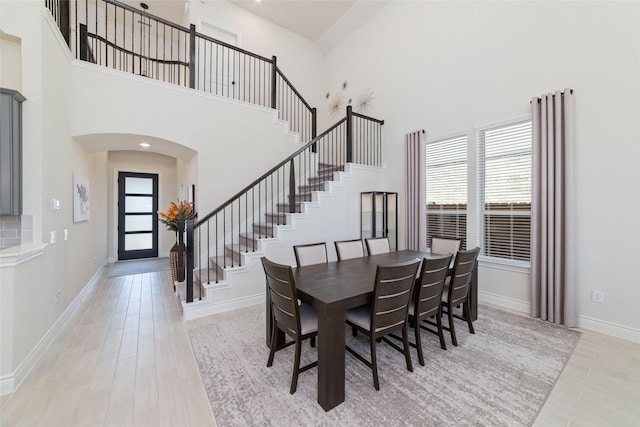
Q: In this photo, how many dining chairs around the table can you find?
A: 8